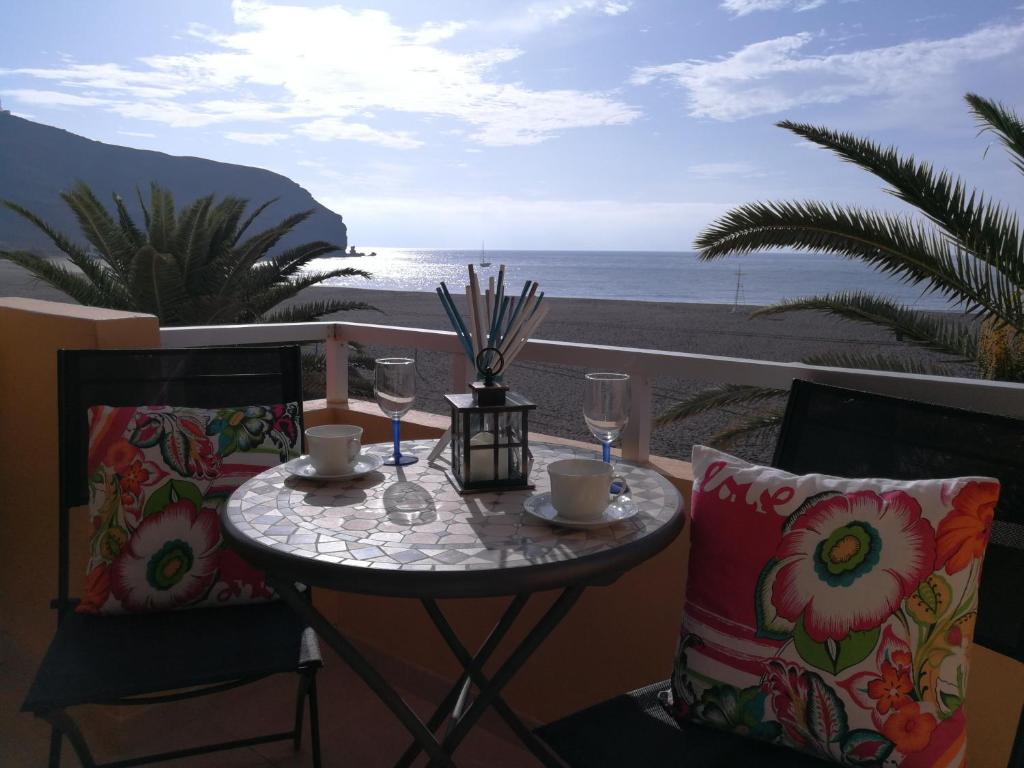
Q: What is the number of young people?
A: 0